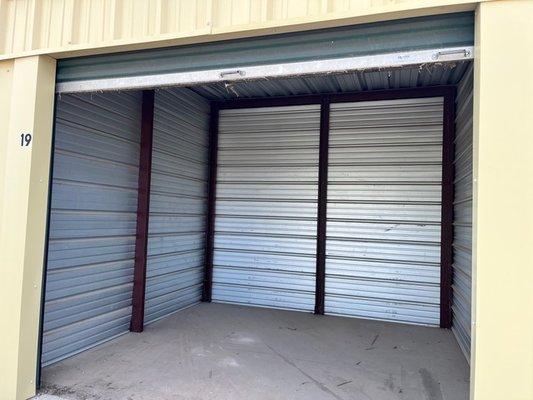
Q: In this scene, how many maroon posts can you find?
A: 4